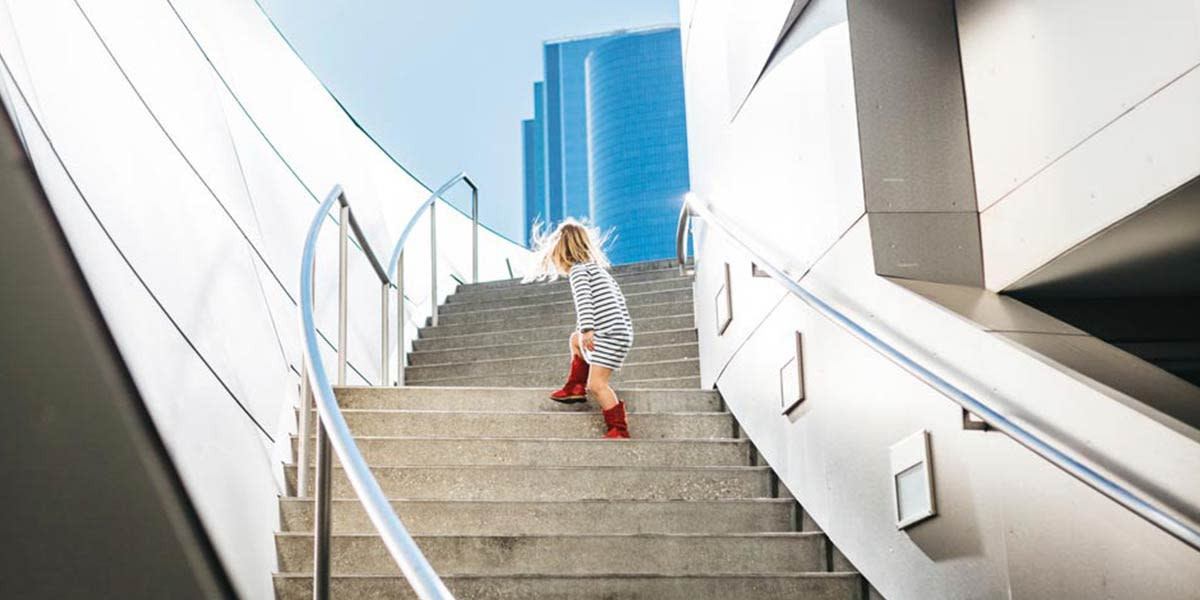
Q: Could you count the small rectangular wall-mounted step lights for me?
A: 3